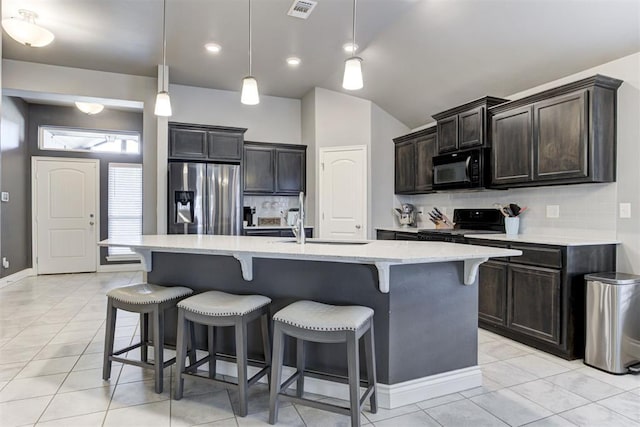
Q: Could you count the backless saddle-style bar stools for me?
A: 3